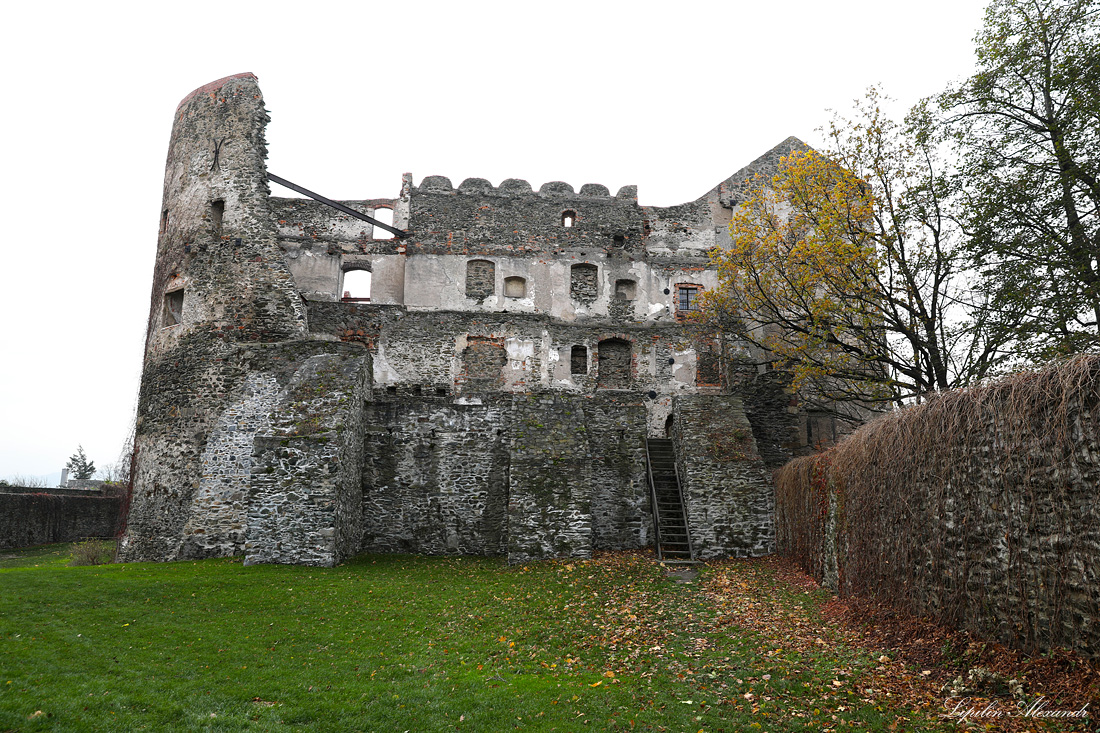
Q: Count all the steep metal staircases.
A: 1